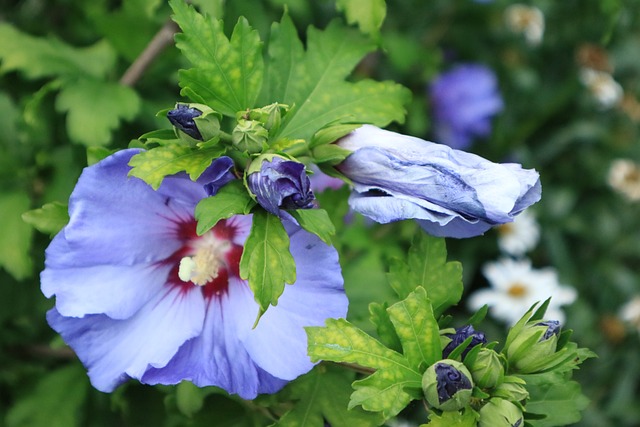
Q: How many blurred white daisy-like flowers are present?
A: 6